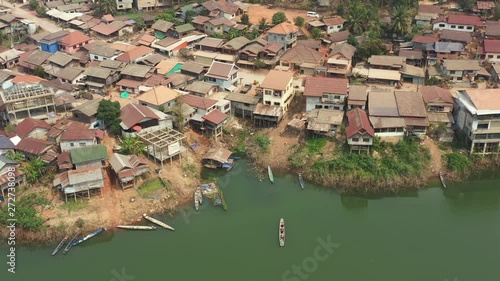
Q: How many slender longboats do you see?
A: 11